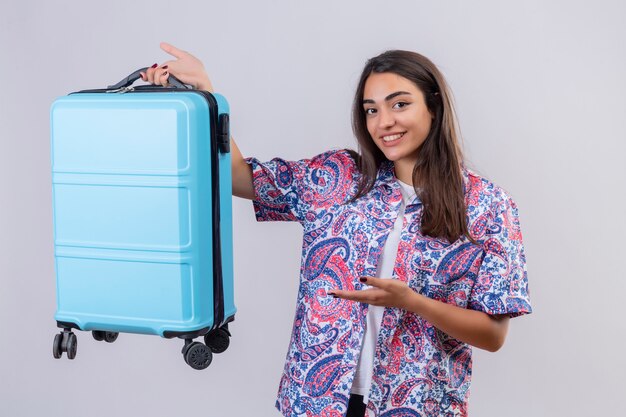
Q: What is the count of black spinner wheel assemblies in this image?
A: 4